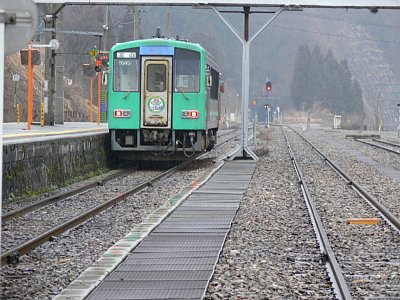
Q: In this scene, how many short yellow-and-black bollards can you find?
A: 2